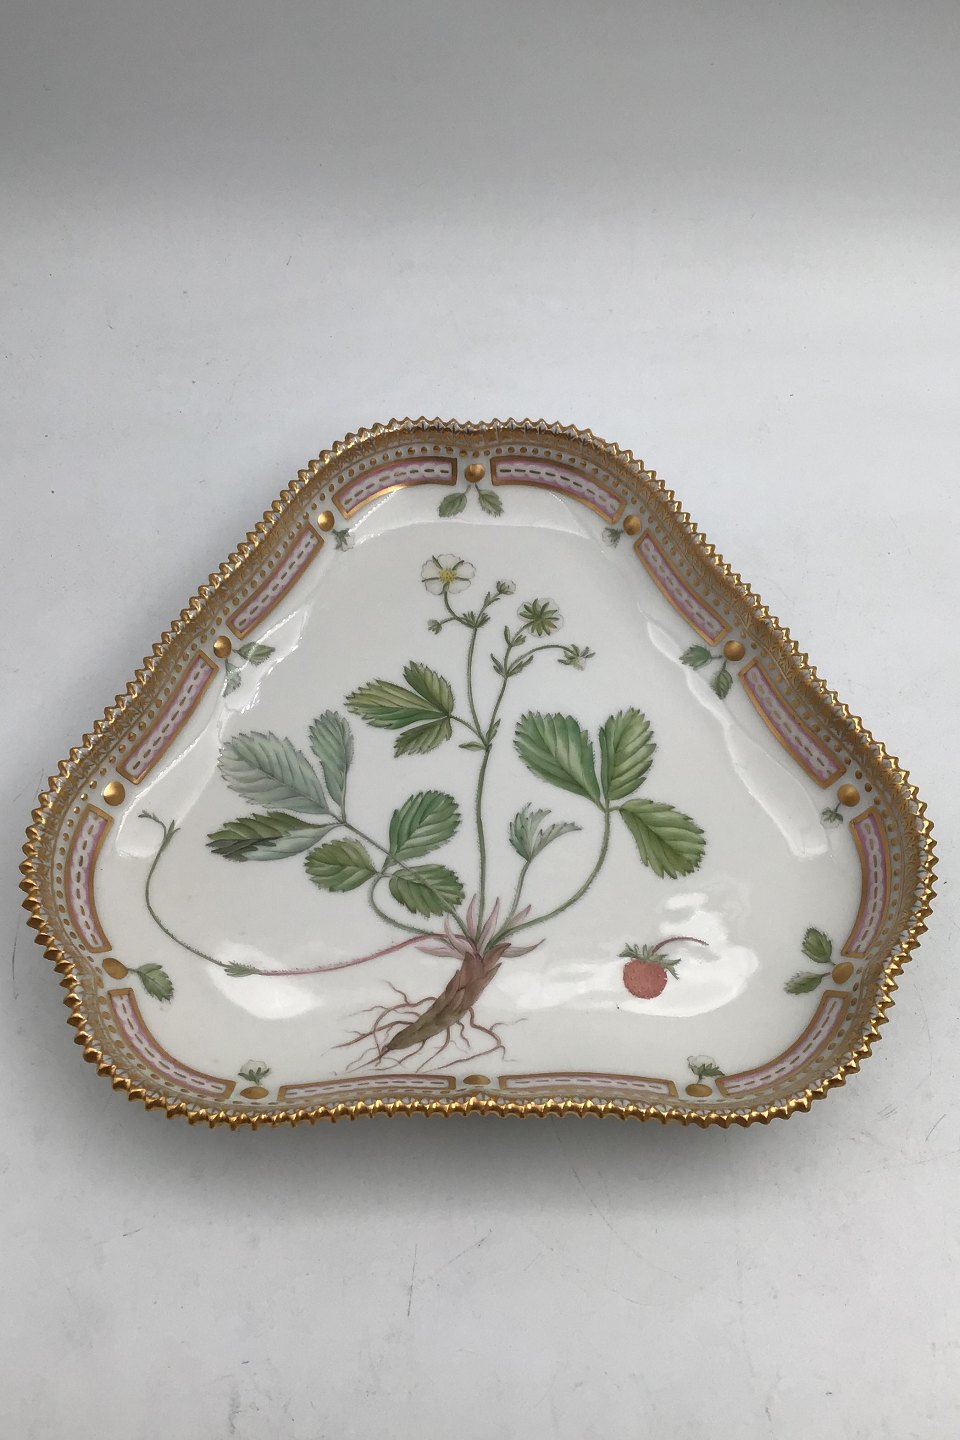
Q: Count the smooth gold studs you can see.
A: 12